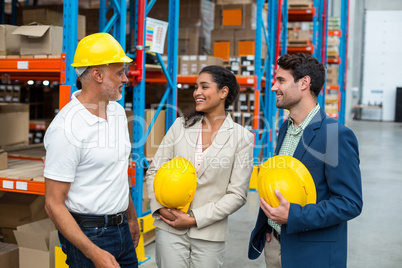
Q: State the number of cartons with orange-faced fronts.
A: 3